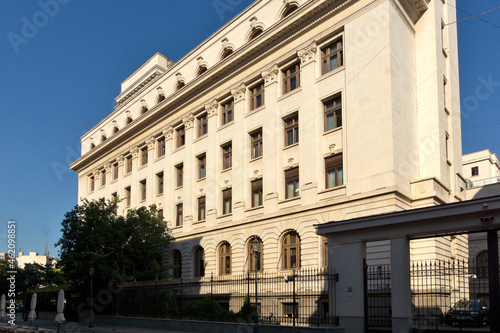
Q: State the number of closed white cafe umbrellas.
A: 3